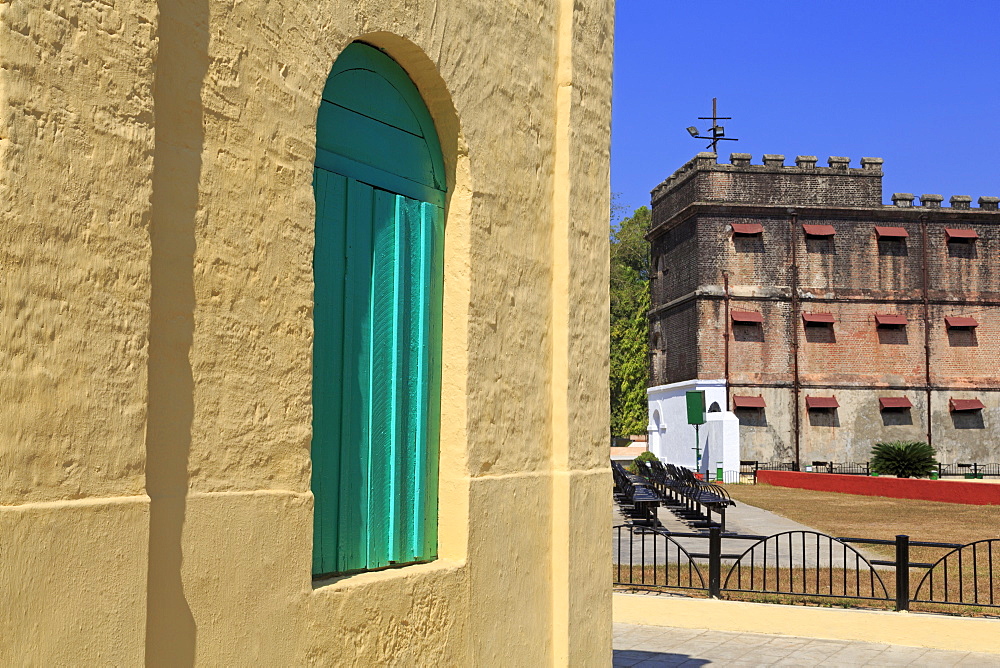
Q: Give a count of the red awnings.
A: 12